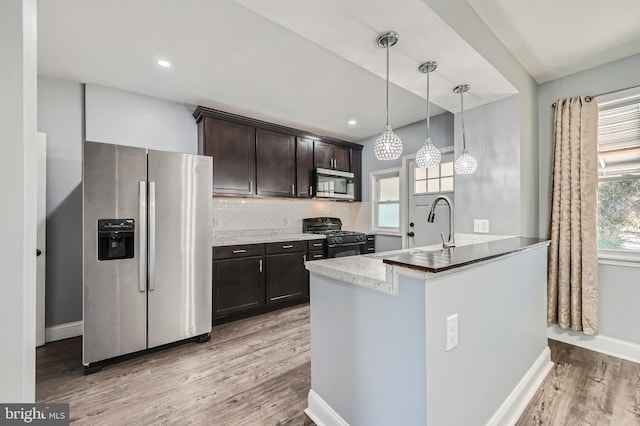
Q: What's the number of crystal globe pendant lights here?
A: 3